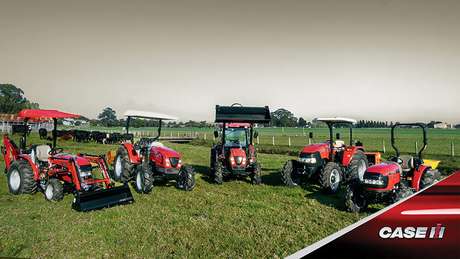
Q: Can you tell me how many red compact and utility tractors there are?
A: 5